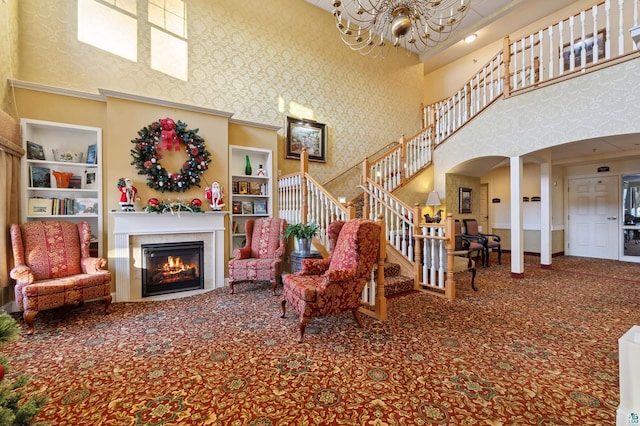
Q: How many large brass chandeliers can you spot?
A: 1